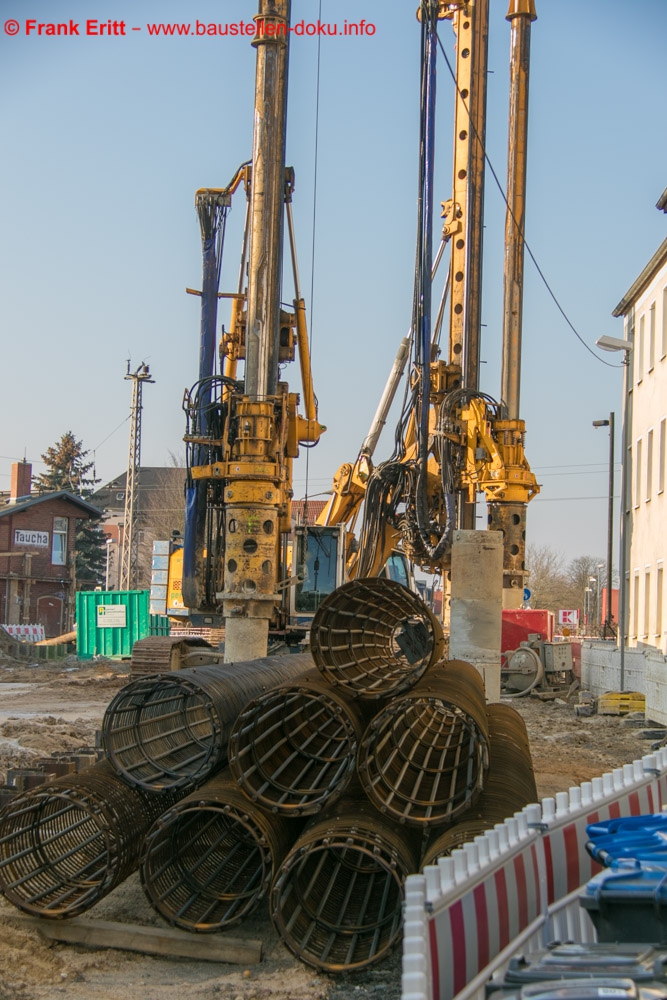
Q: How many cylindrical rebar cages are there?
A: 8